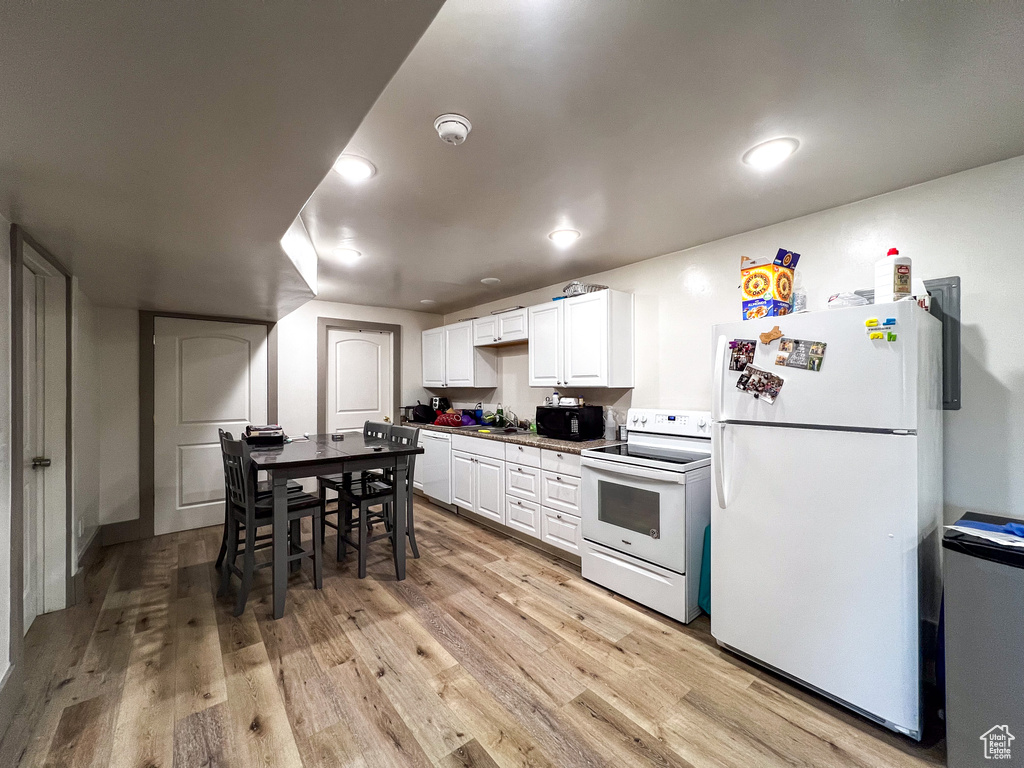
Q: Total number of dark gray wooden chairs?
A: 4